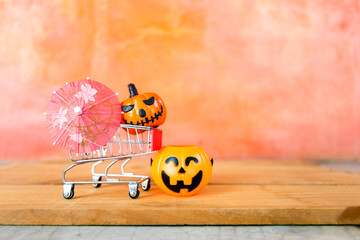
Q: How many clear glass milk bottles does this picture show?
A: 0